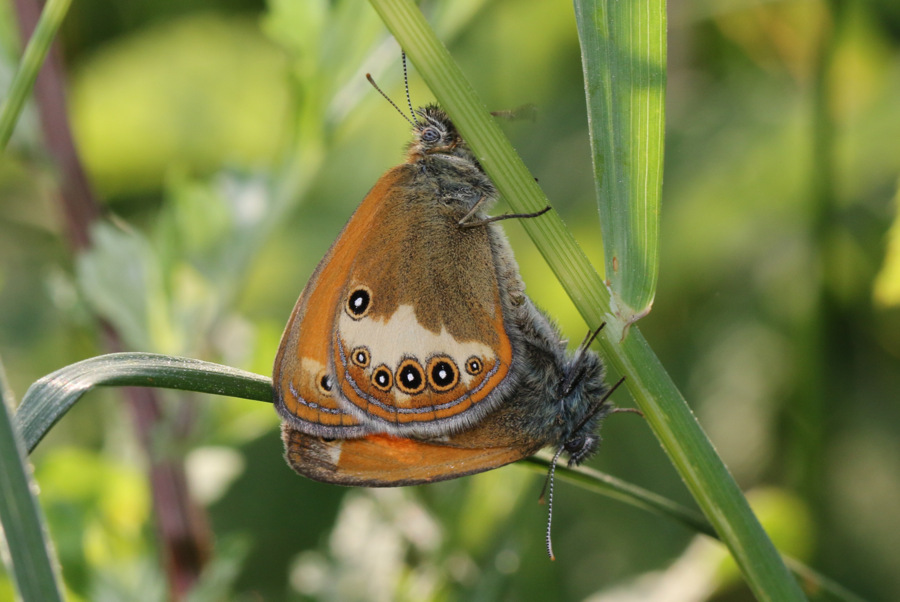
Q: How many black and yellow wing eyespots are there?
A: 7